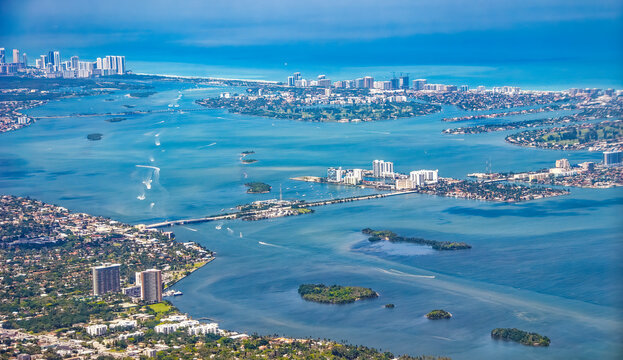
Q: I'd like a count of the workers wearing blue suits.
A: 0